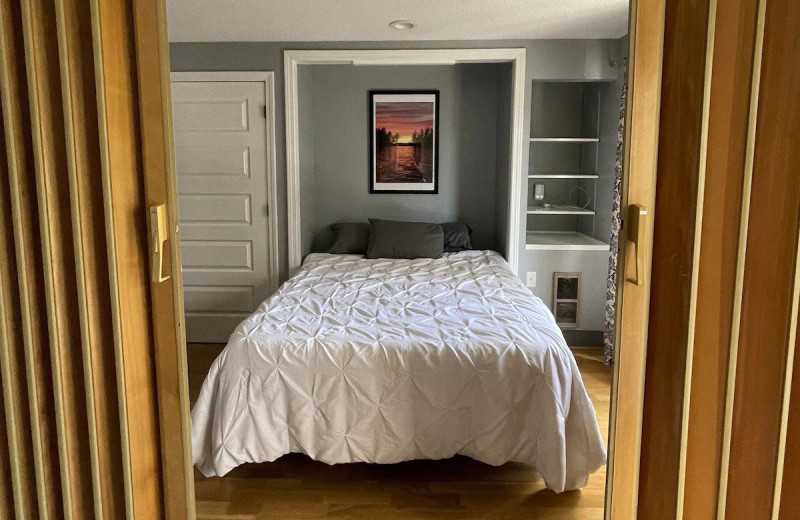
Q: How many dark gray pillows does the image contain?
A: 3